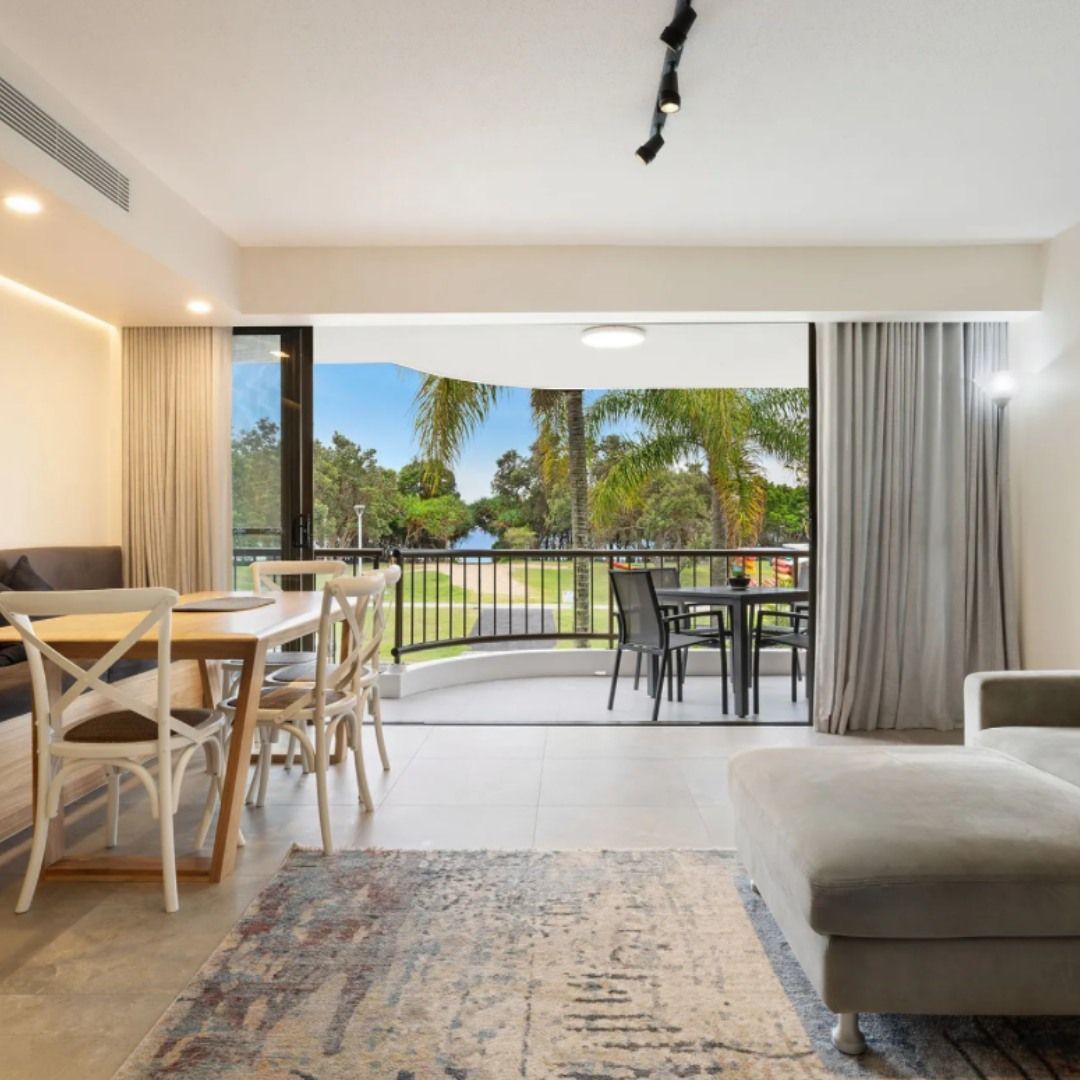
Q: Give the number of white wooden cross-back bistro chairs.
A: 4